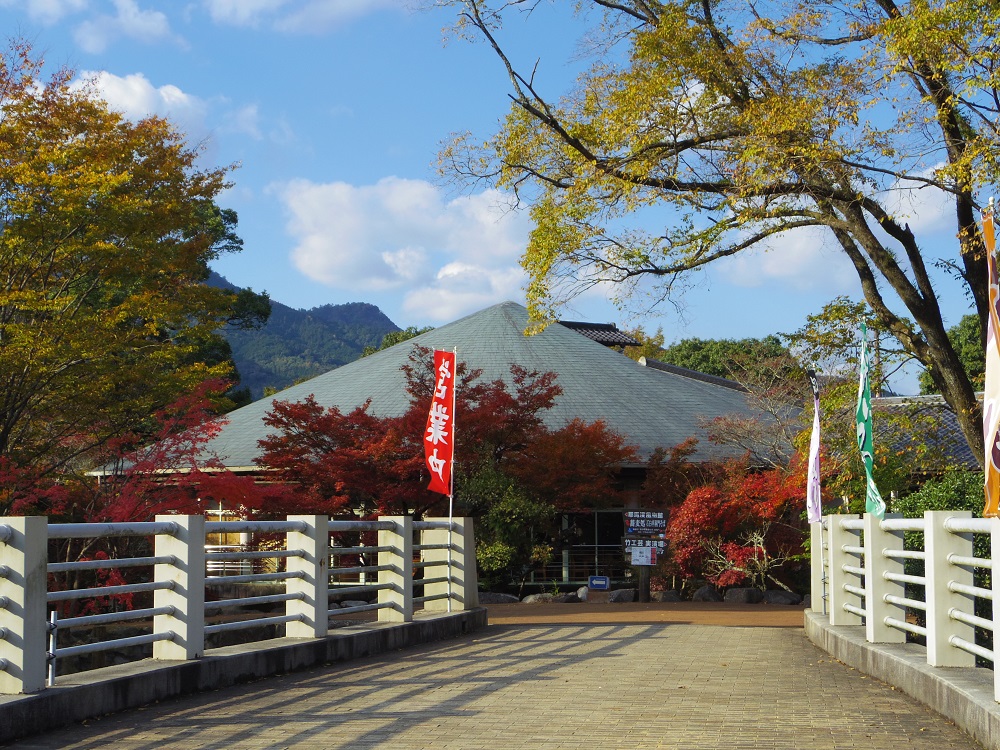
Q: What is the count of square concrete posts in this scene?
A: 10